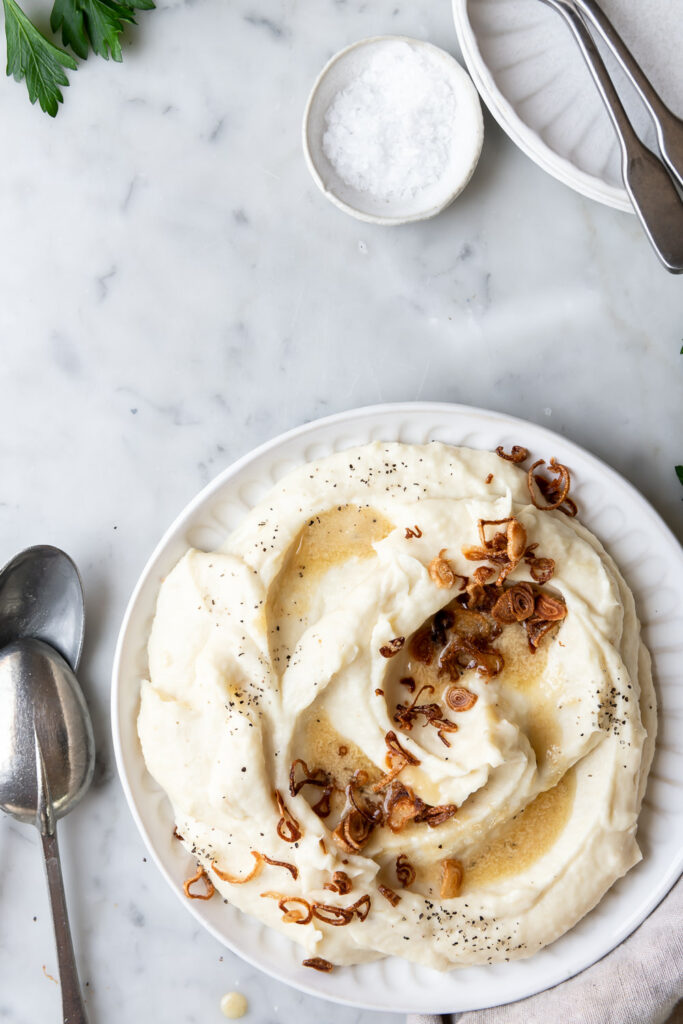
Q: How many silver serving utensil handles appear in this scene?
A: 3